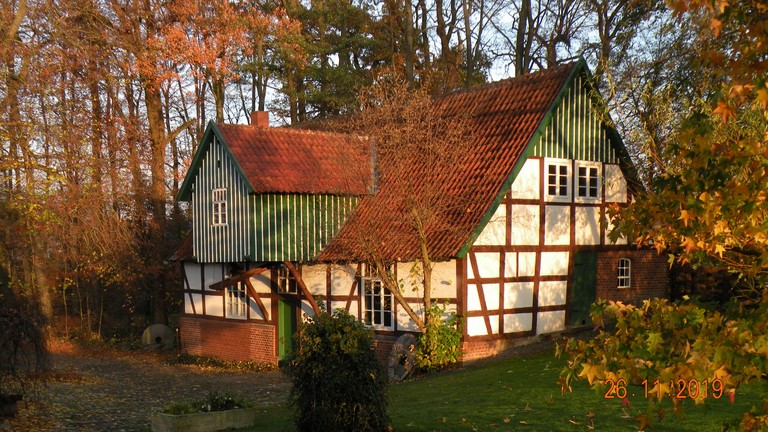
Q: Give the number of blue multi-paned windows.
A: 0